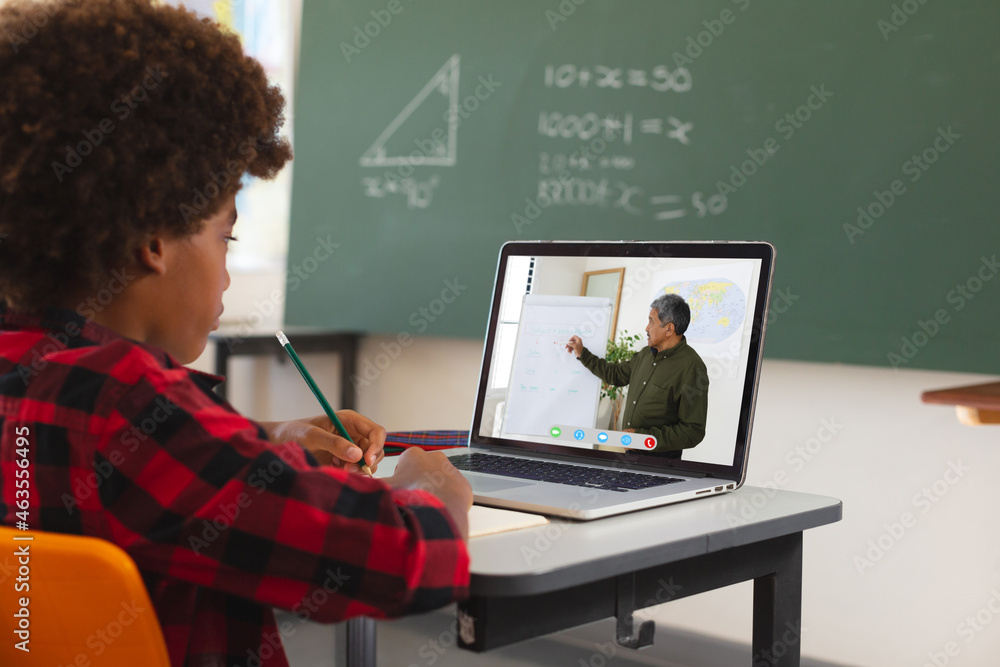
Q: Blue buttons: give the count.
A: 3